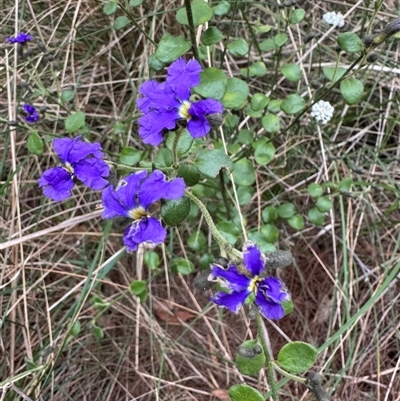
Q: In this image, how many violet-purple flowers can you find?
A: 6